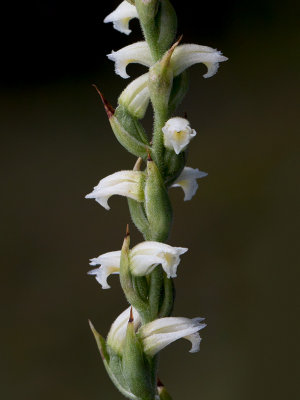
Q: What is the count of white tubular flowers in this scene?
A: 11